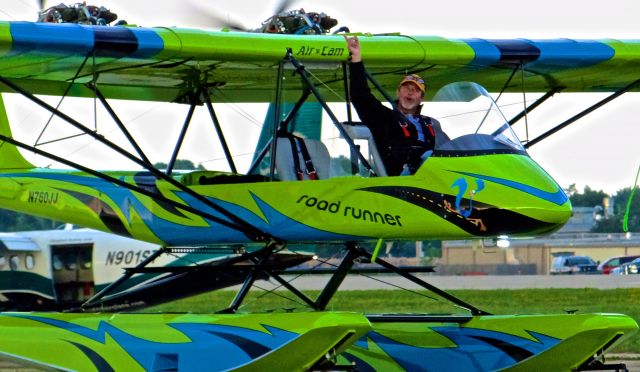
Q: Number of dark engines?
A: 2